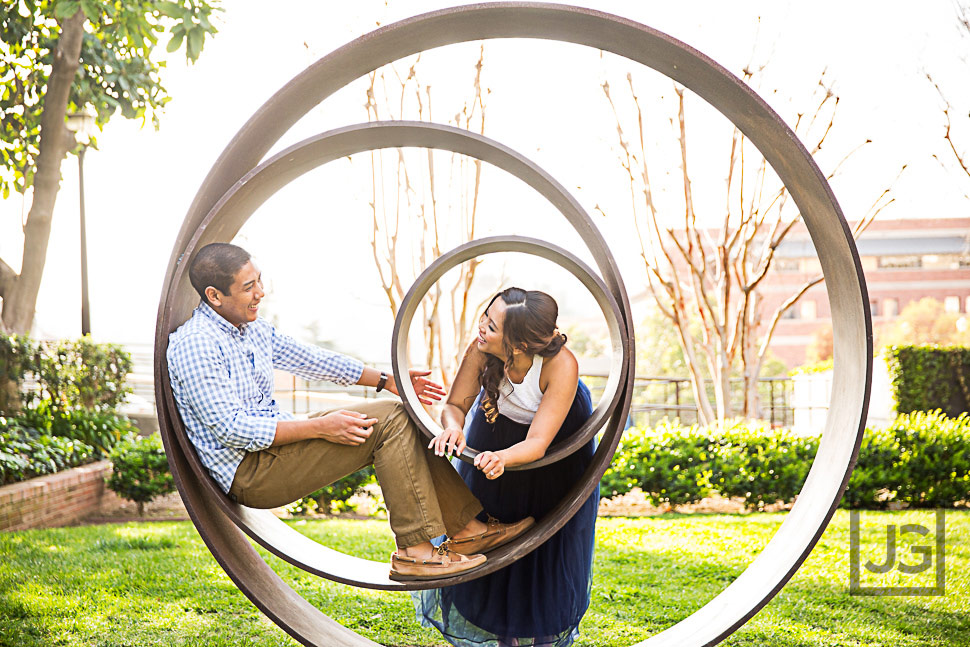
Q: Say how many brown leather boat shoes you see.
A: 2